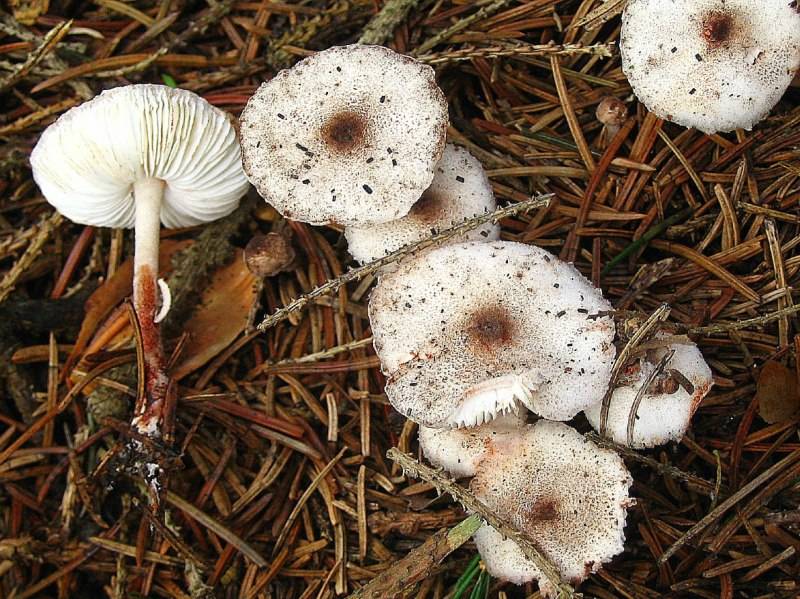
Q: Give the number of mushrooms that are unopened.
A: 2